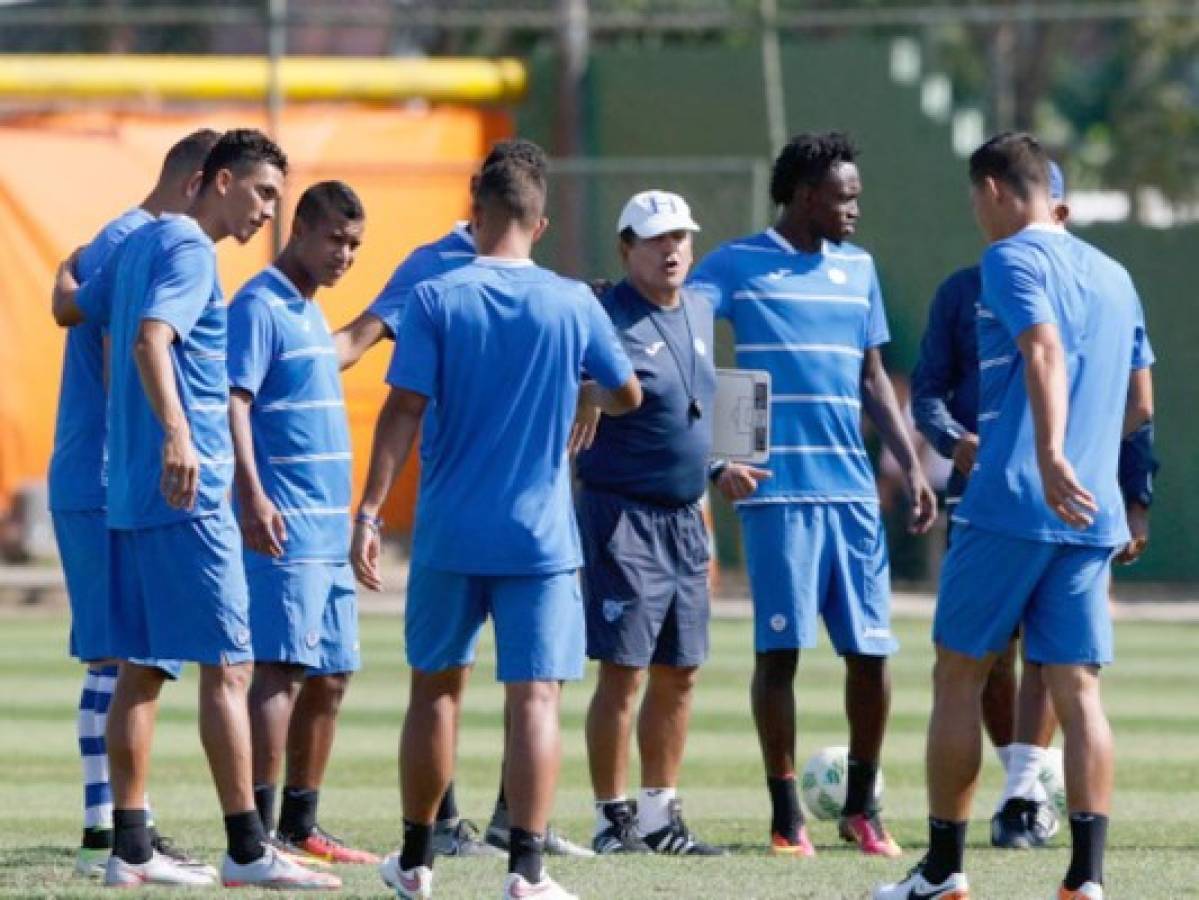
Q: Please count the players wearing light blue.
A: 7